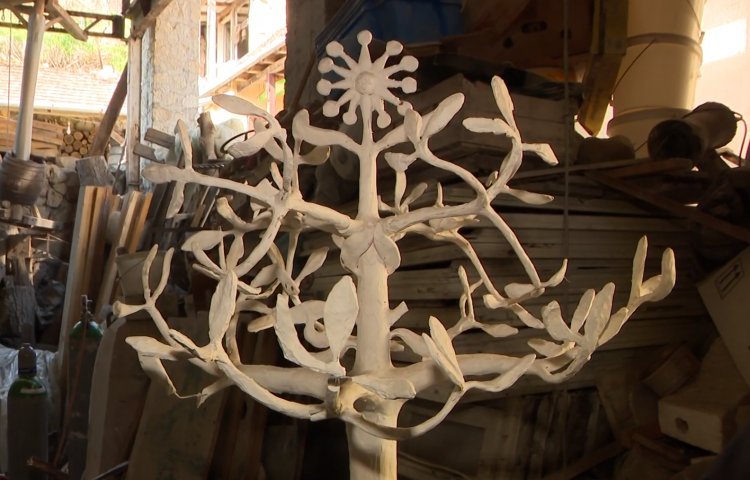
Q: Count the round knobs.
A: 11